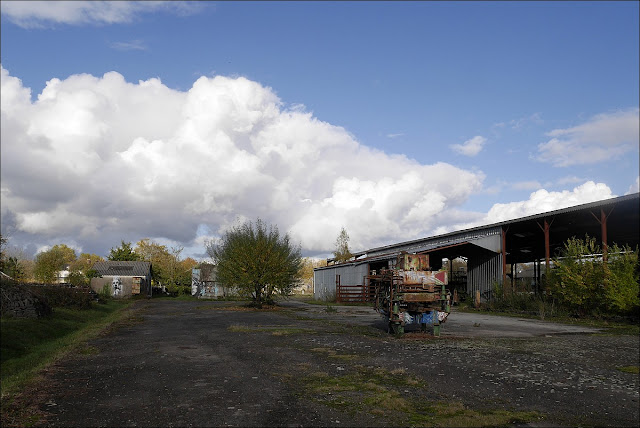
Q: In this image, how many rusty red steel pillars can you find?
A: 3